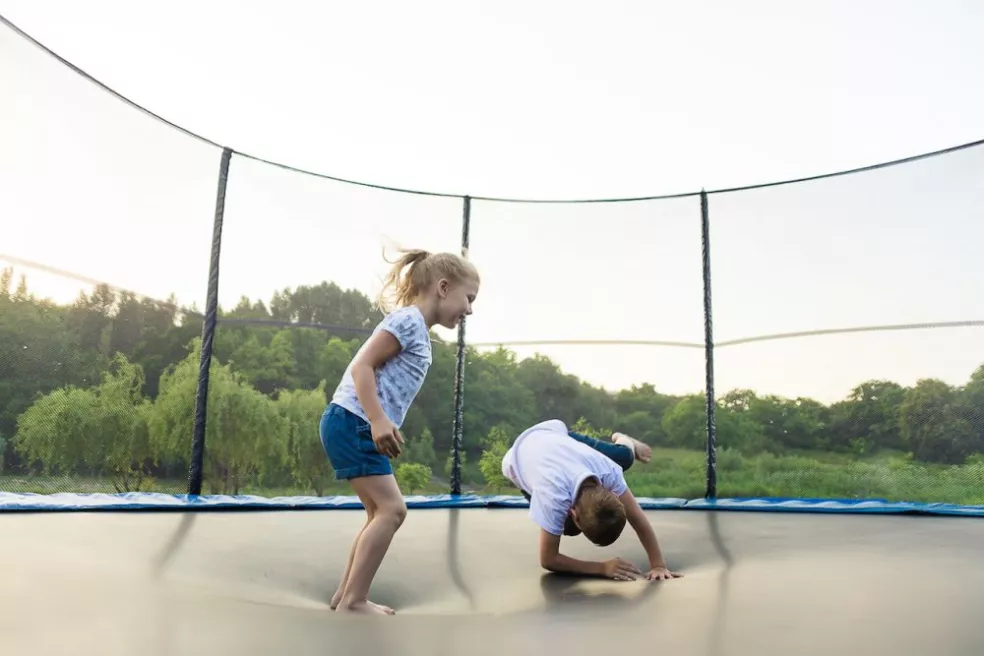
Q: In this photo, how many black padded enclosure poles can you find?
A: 3